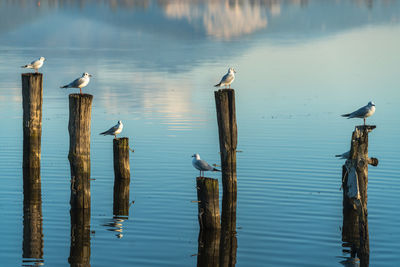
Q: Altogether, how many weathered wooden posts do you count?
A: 6